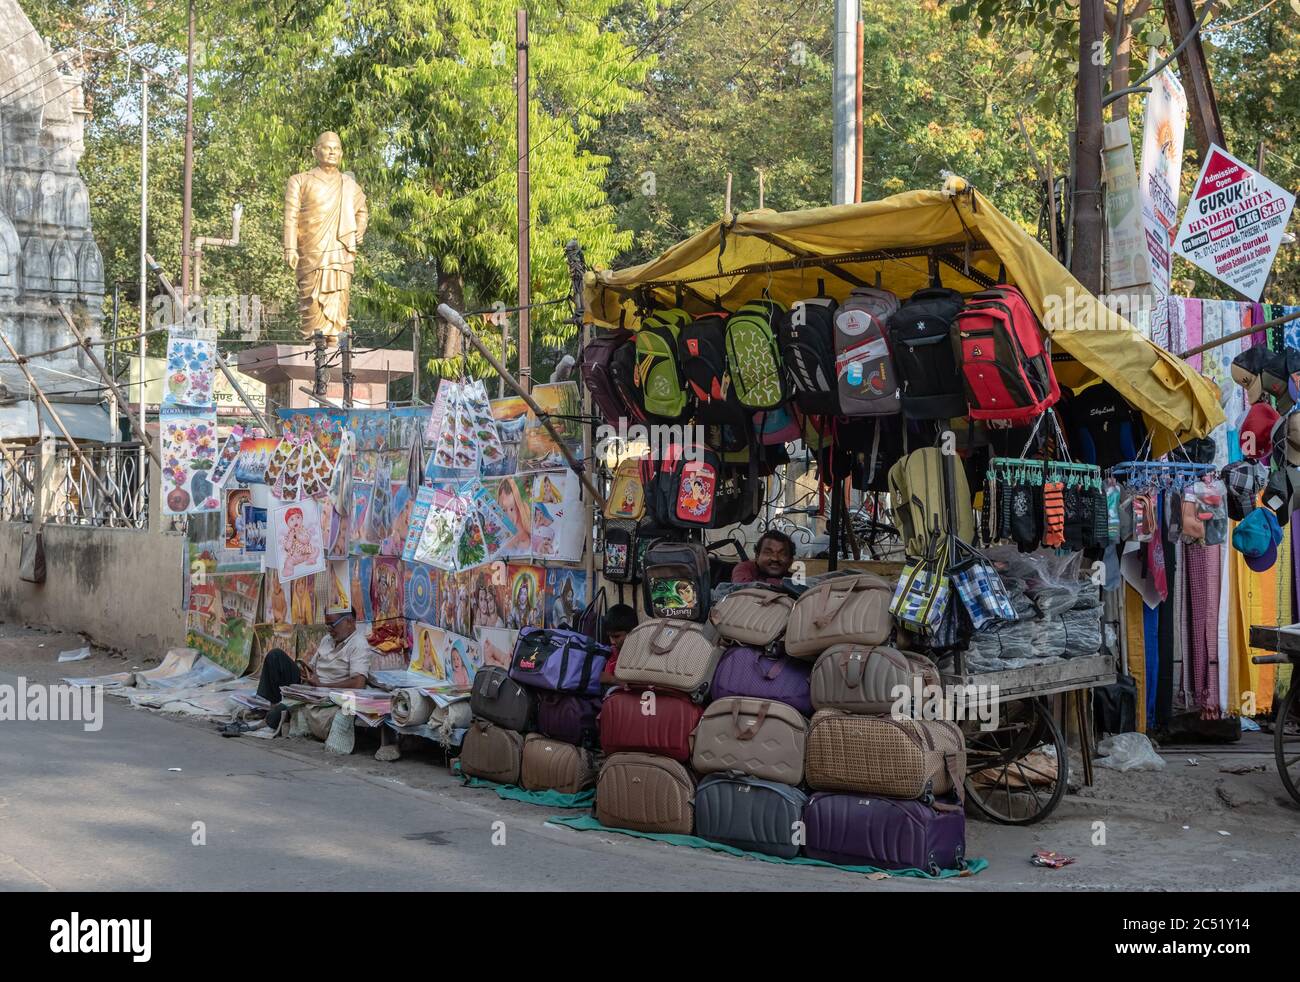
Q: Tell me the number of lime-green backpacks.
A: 2